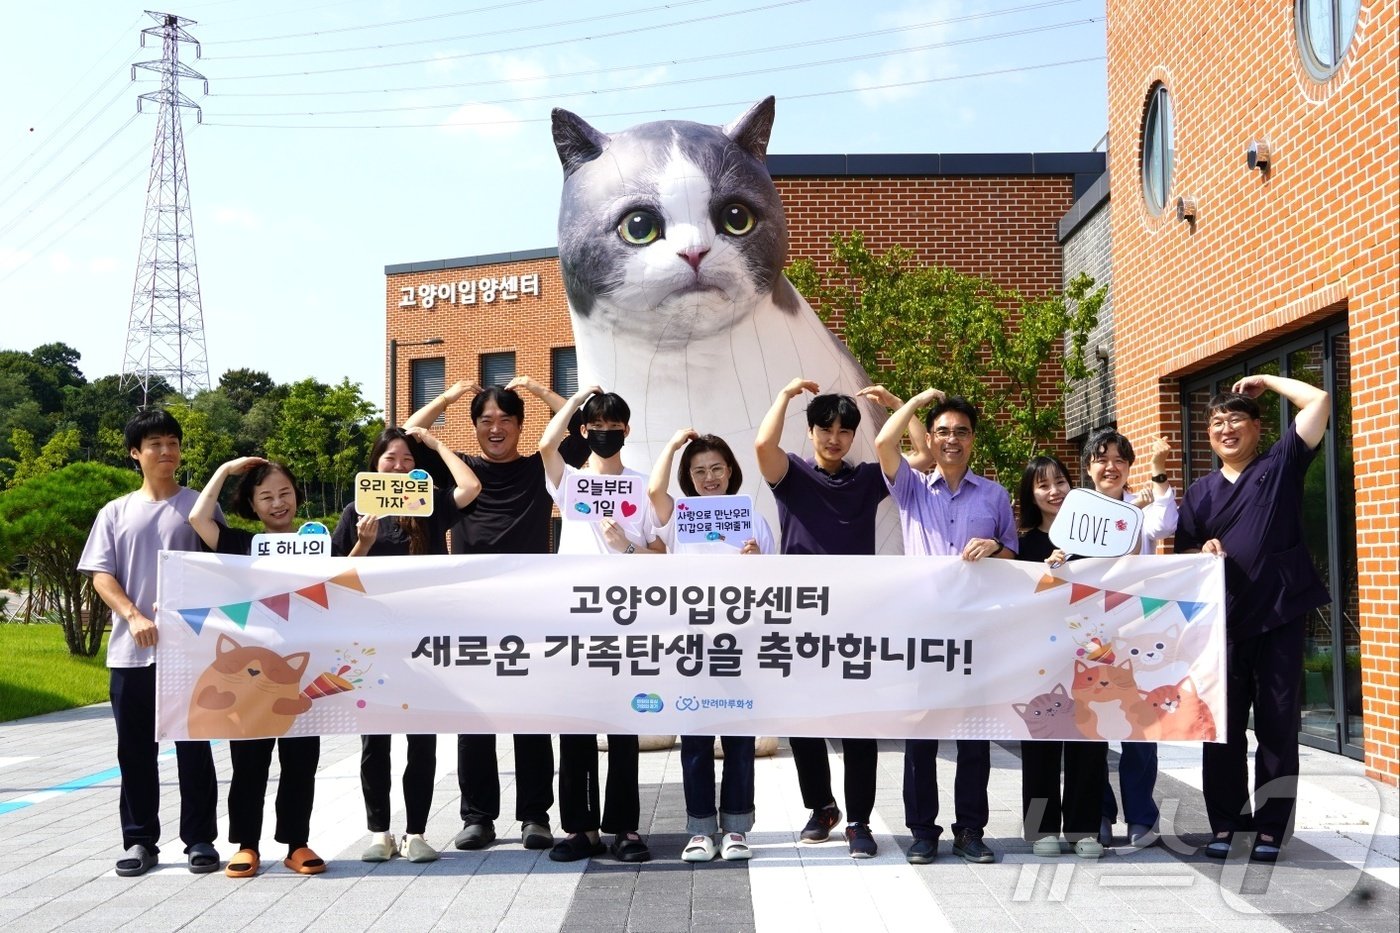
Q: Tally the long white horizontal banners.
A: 1